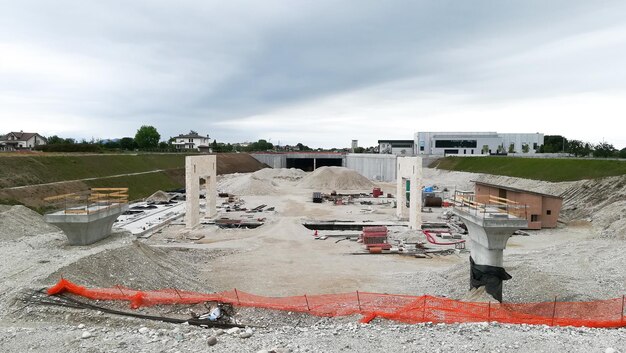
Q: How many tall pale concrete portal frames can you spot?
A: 2